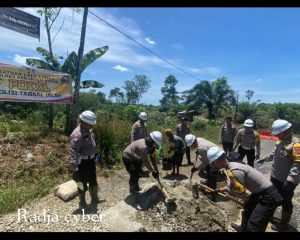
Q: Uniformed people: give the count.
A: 9